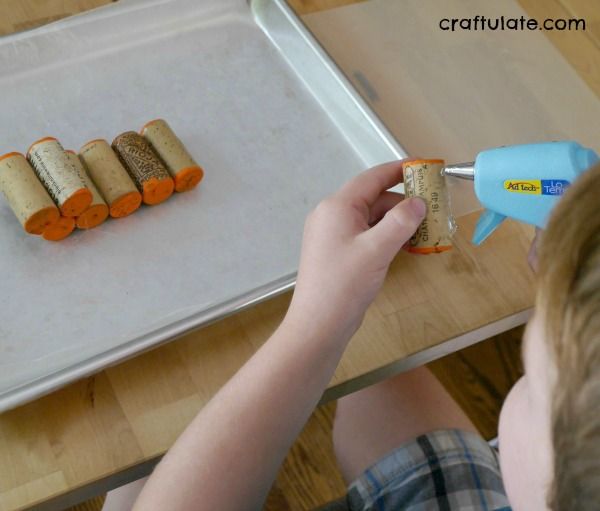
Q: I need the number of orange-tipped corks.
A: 8